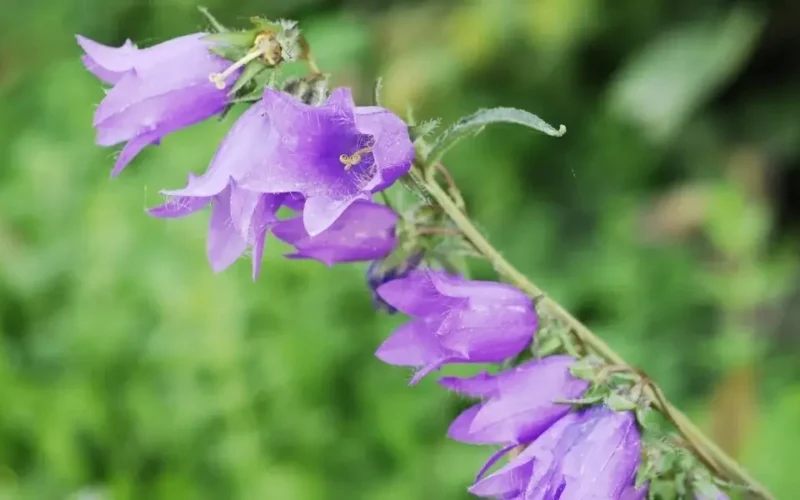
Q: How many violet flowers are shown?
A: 7